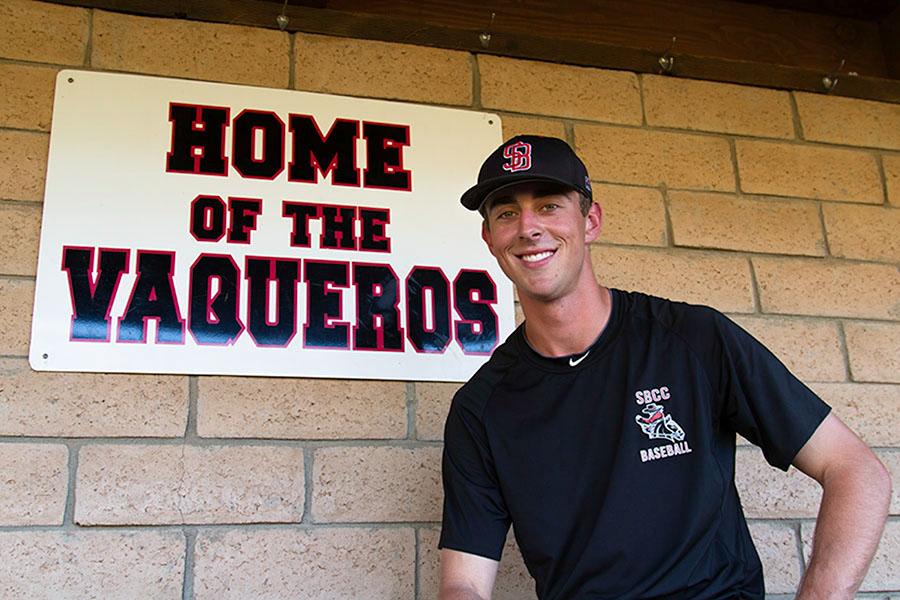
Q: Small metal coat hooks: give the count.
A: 4